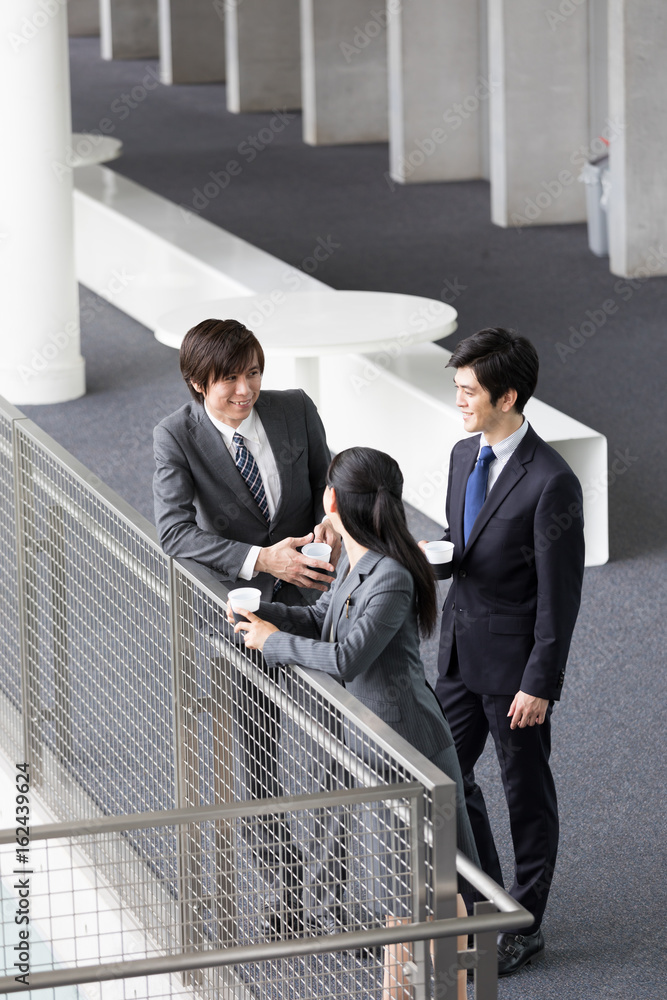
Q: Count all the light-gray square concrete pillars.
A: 8